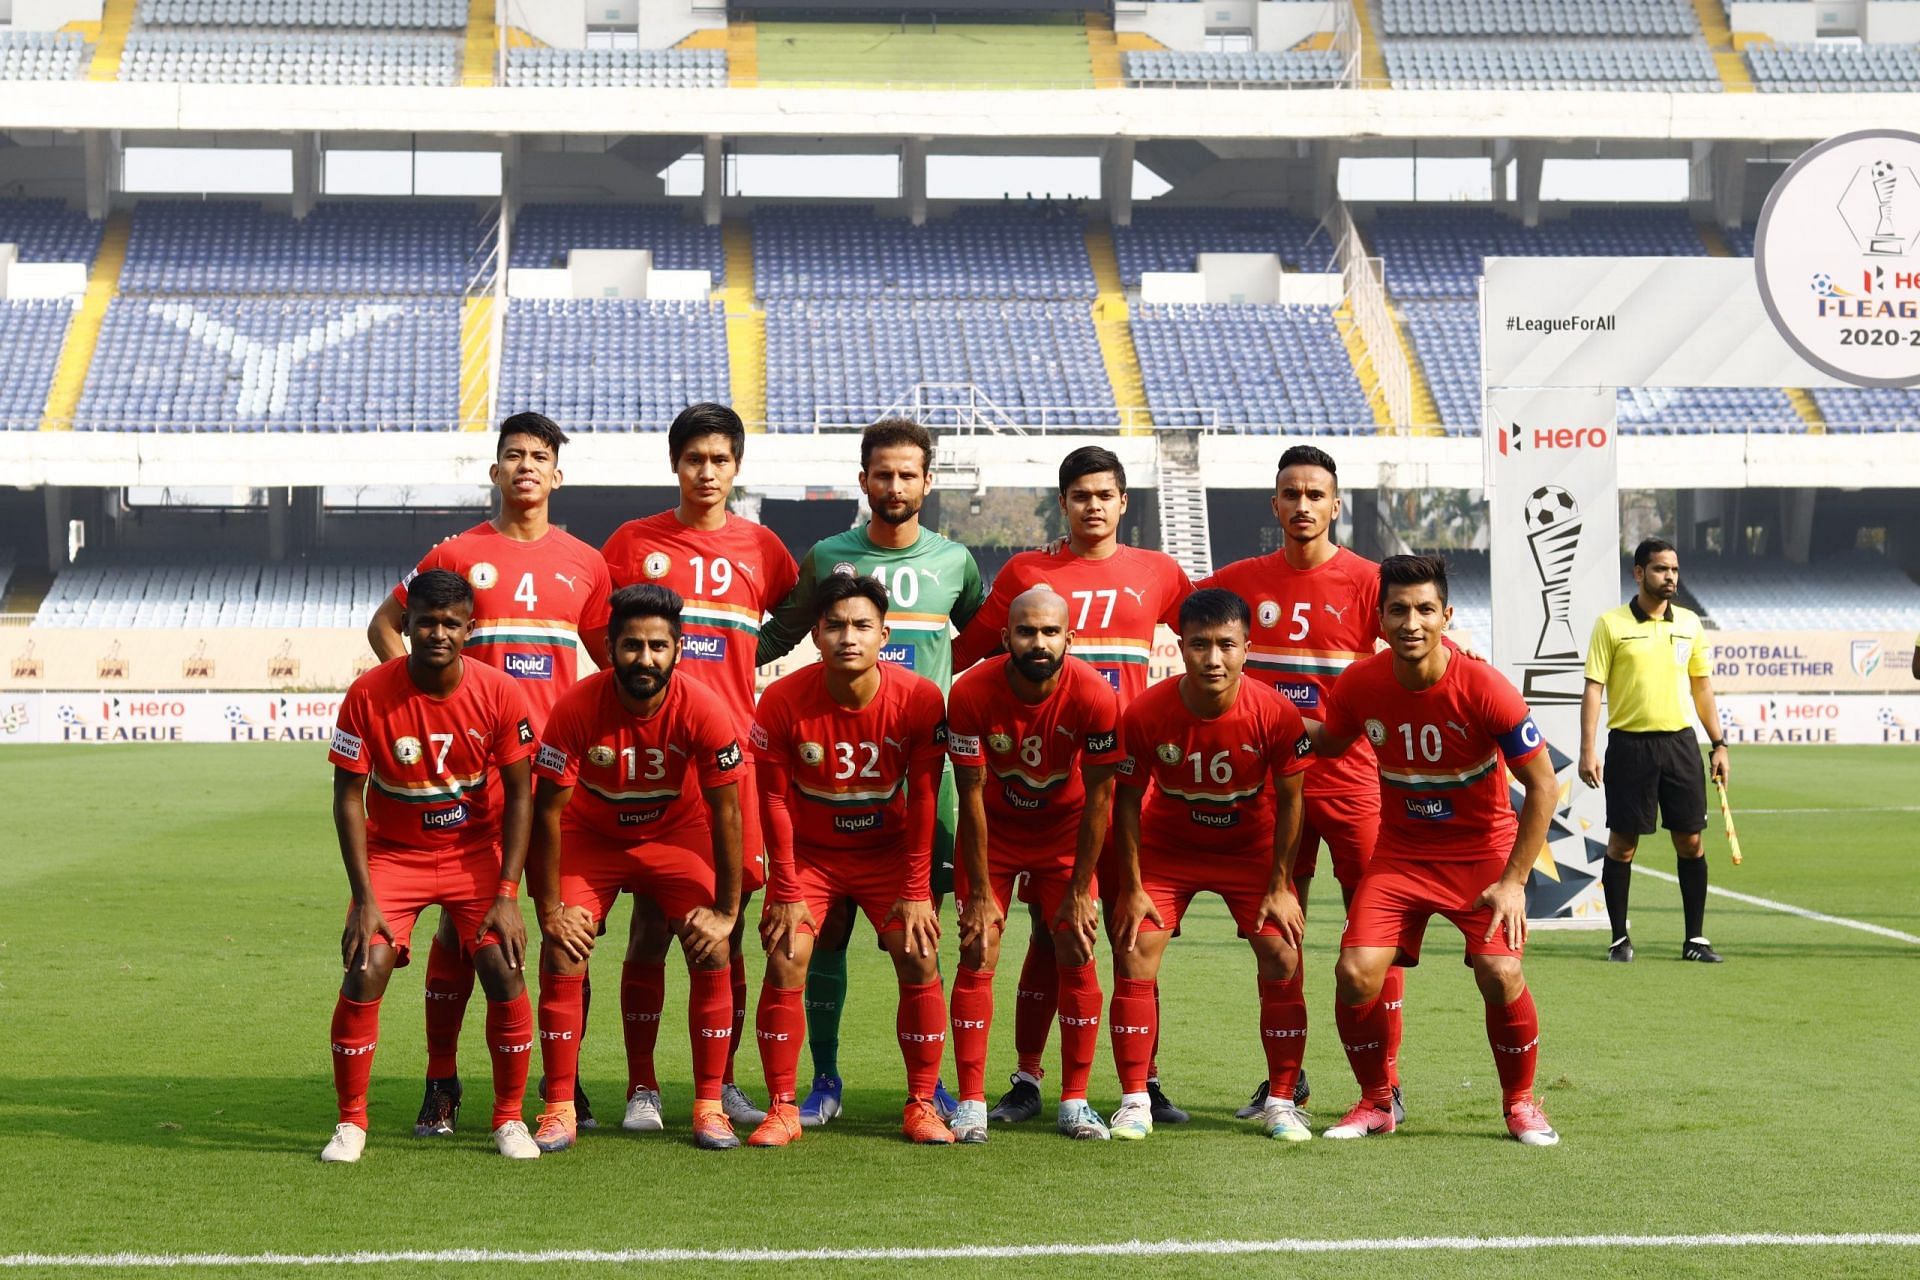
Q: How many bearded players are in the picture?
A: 3